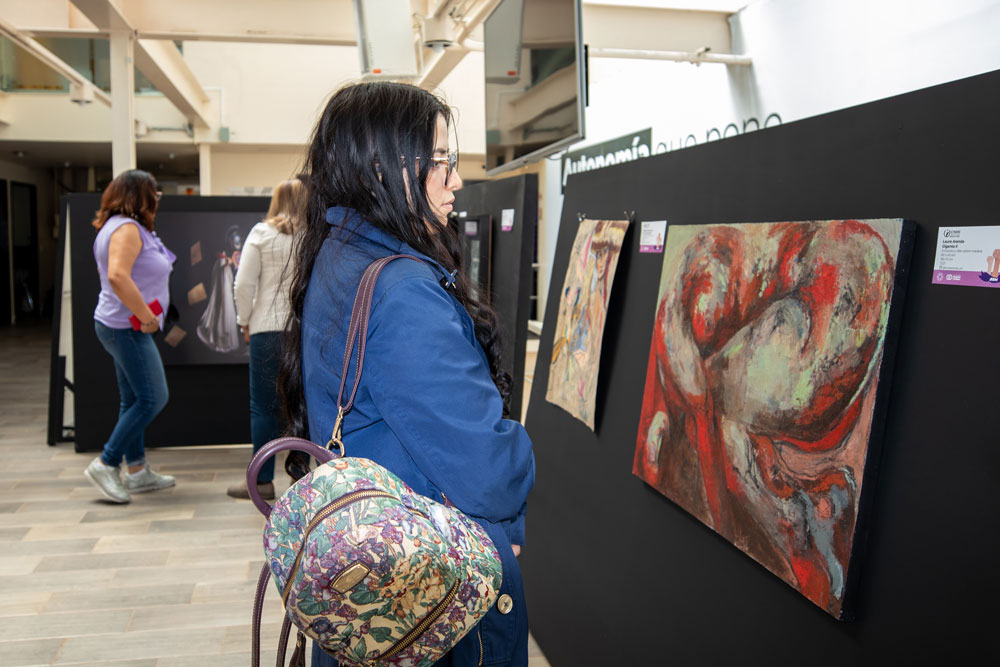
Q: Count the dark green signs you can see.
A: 1